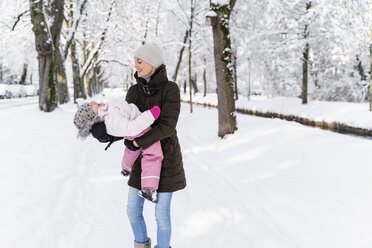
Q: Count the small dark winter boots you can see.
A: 2